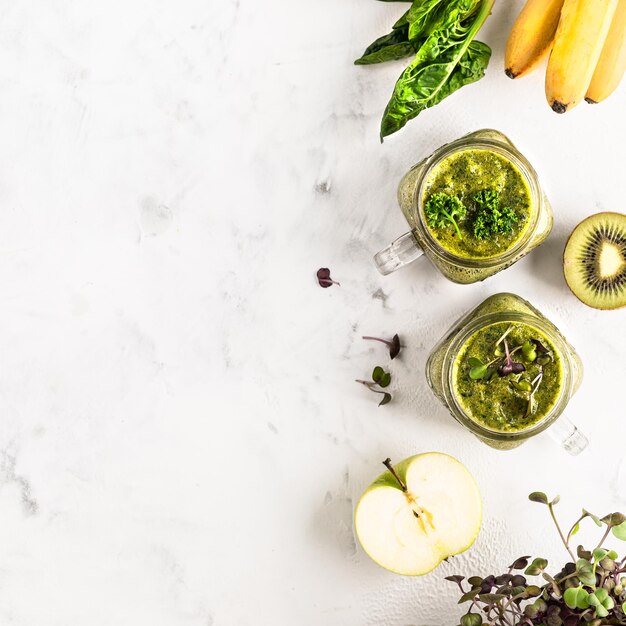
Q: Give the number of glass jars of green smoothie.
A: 2